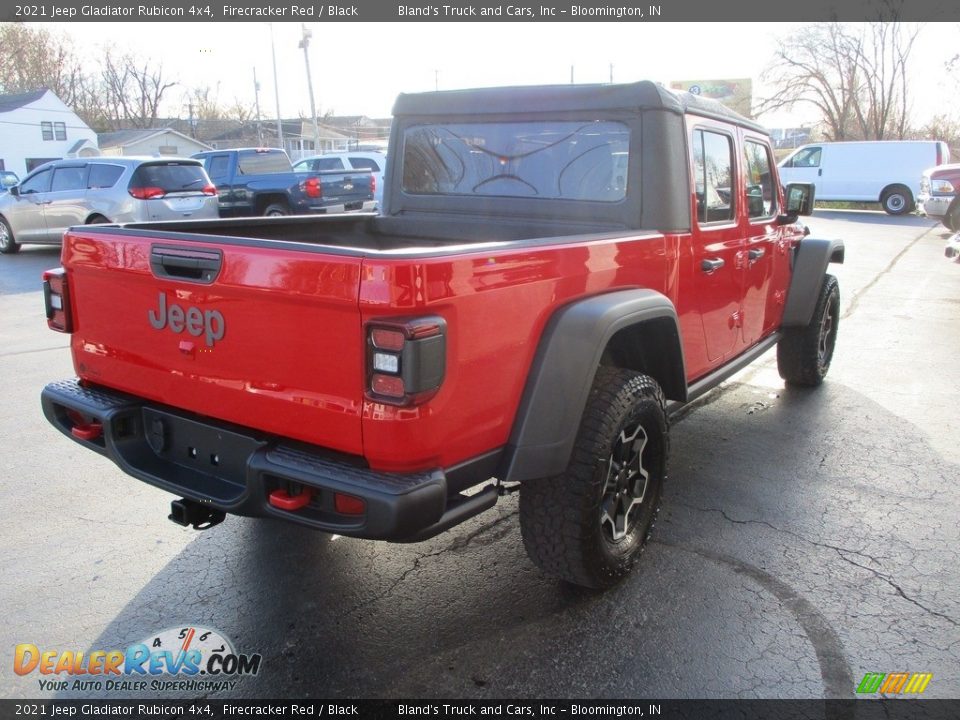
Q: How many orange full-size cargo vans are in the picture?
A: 0